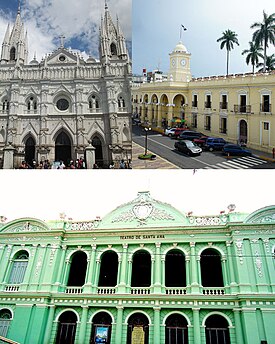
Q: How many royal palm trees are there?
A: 4